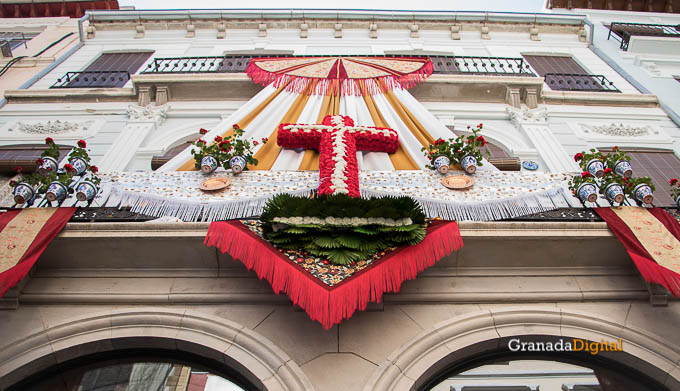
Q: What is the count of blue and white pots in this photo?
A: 14